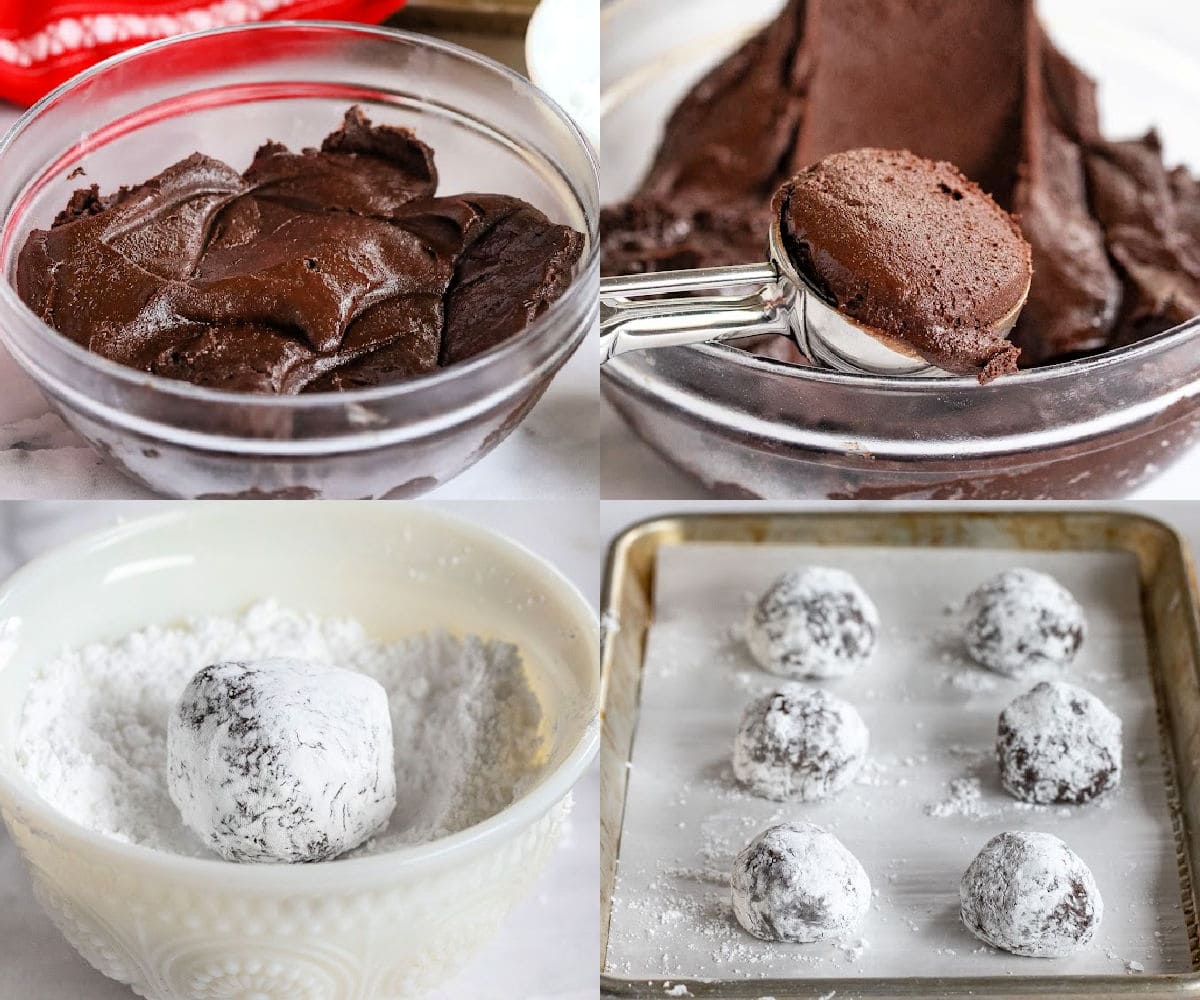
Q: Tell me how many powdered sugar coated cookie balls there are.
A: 7